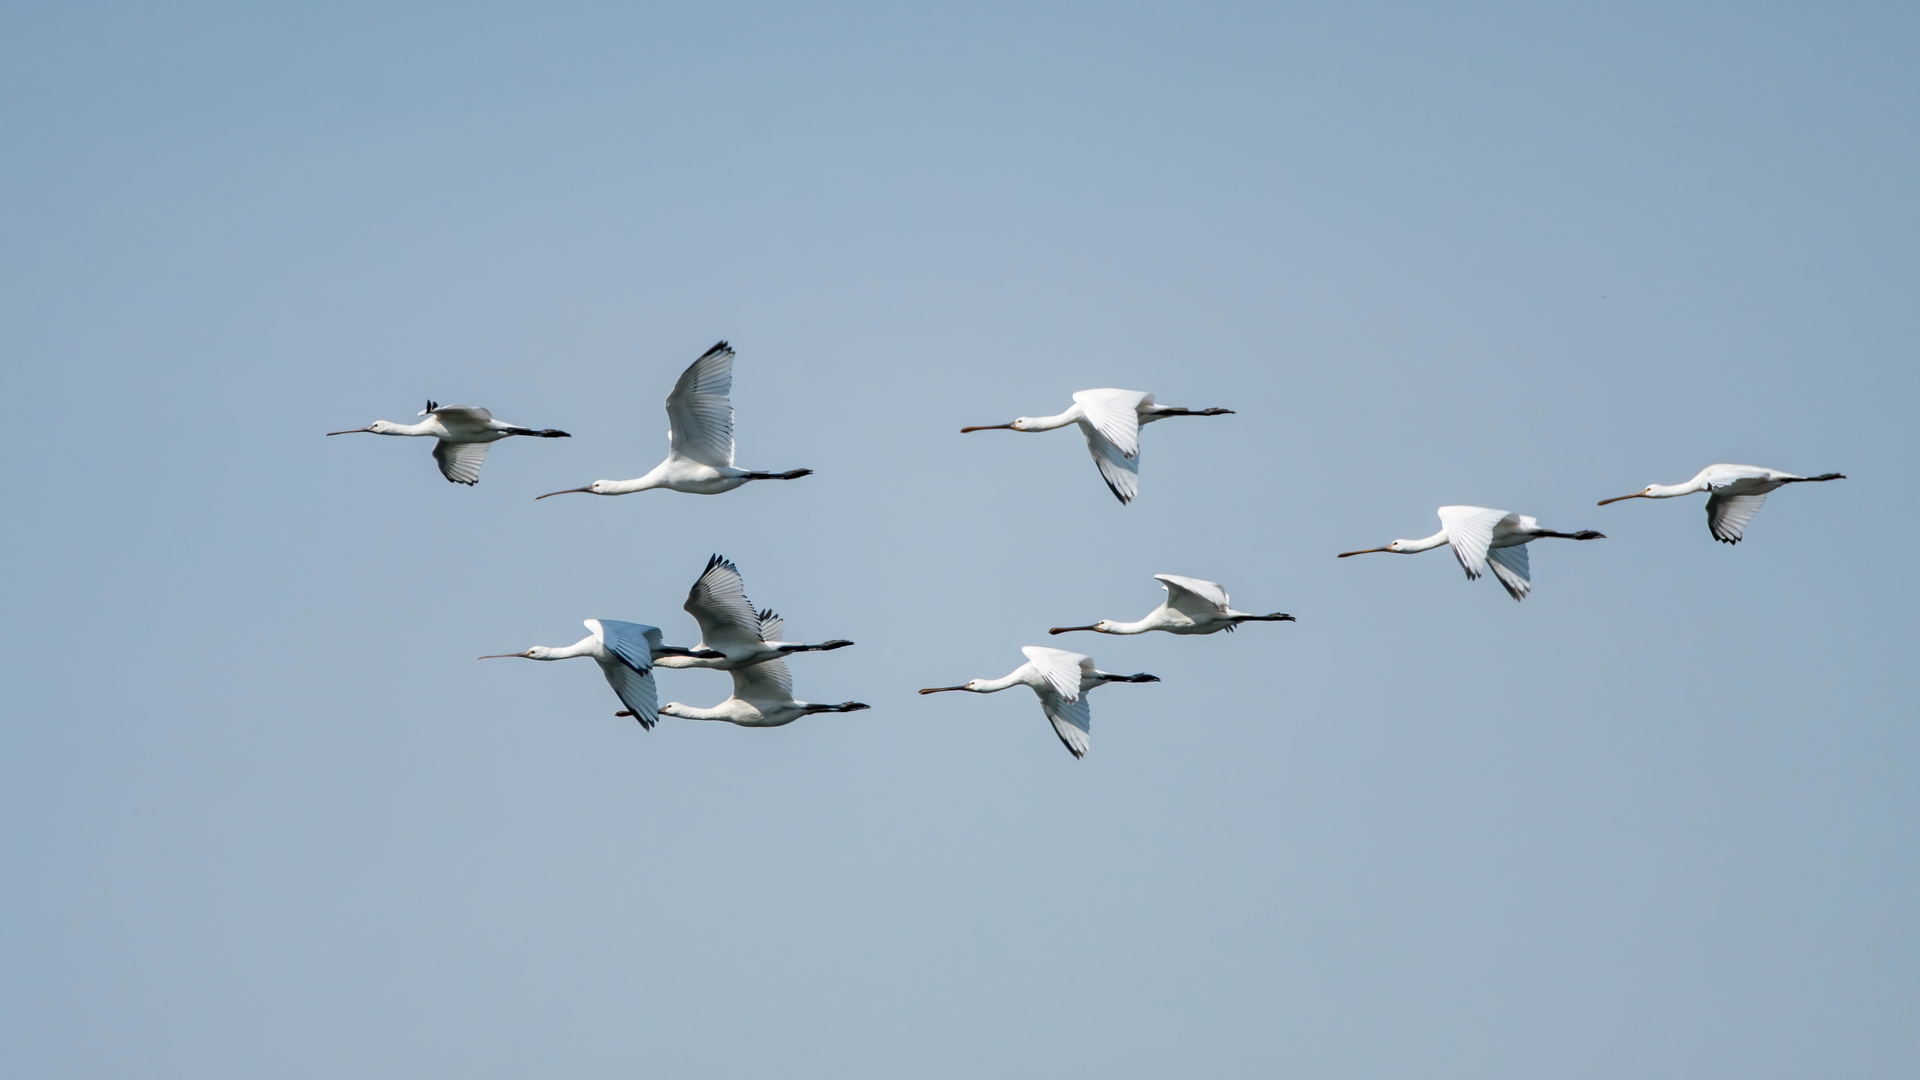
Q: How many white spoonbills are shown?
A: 10